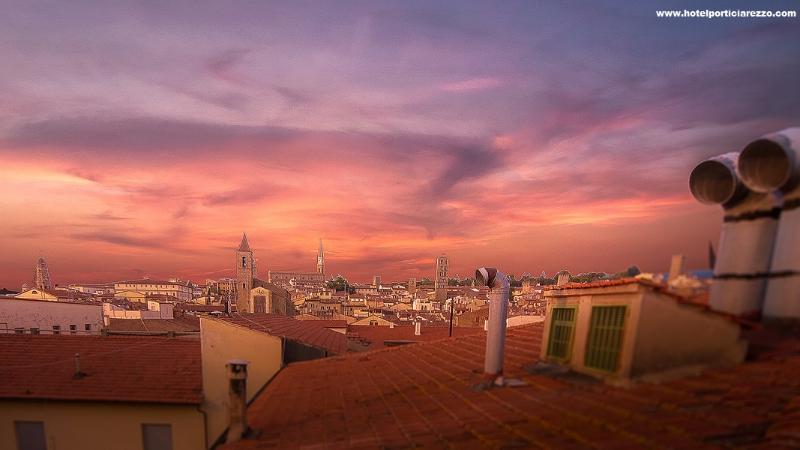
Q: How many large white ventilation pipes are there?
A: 3